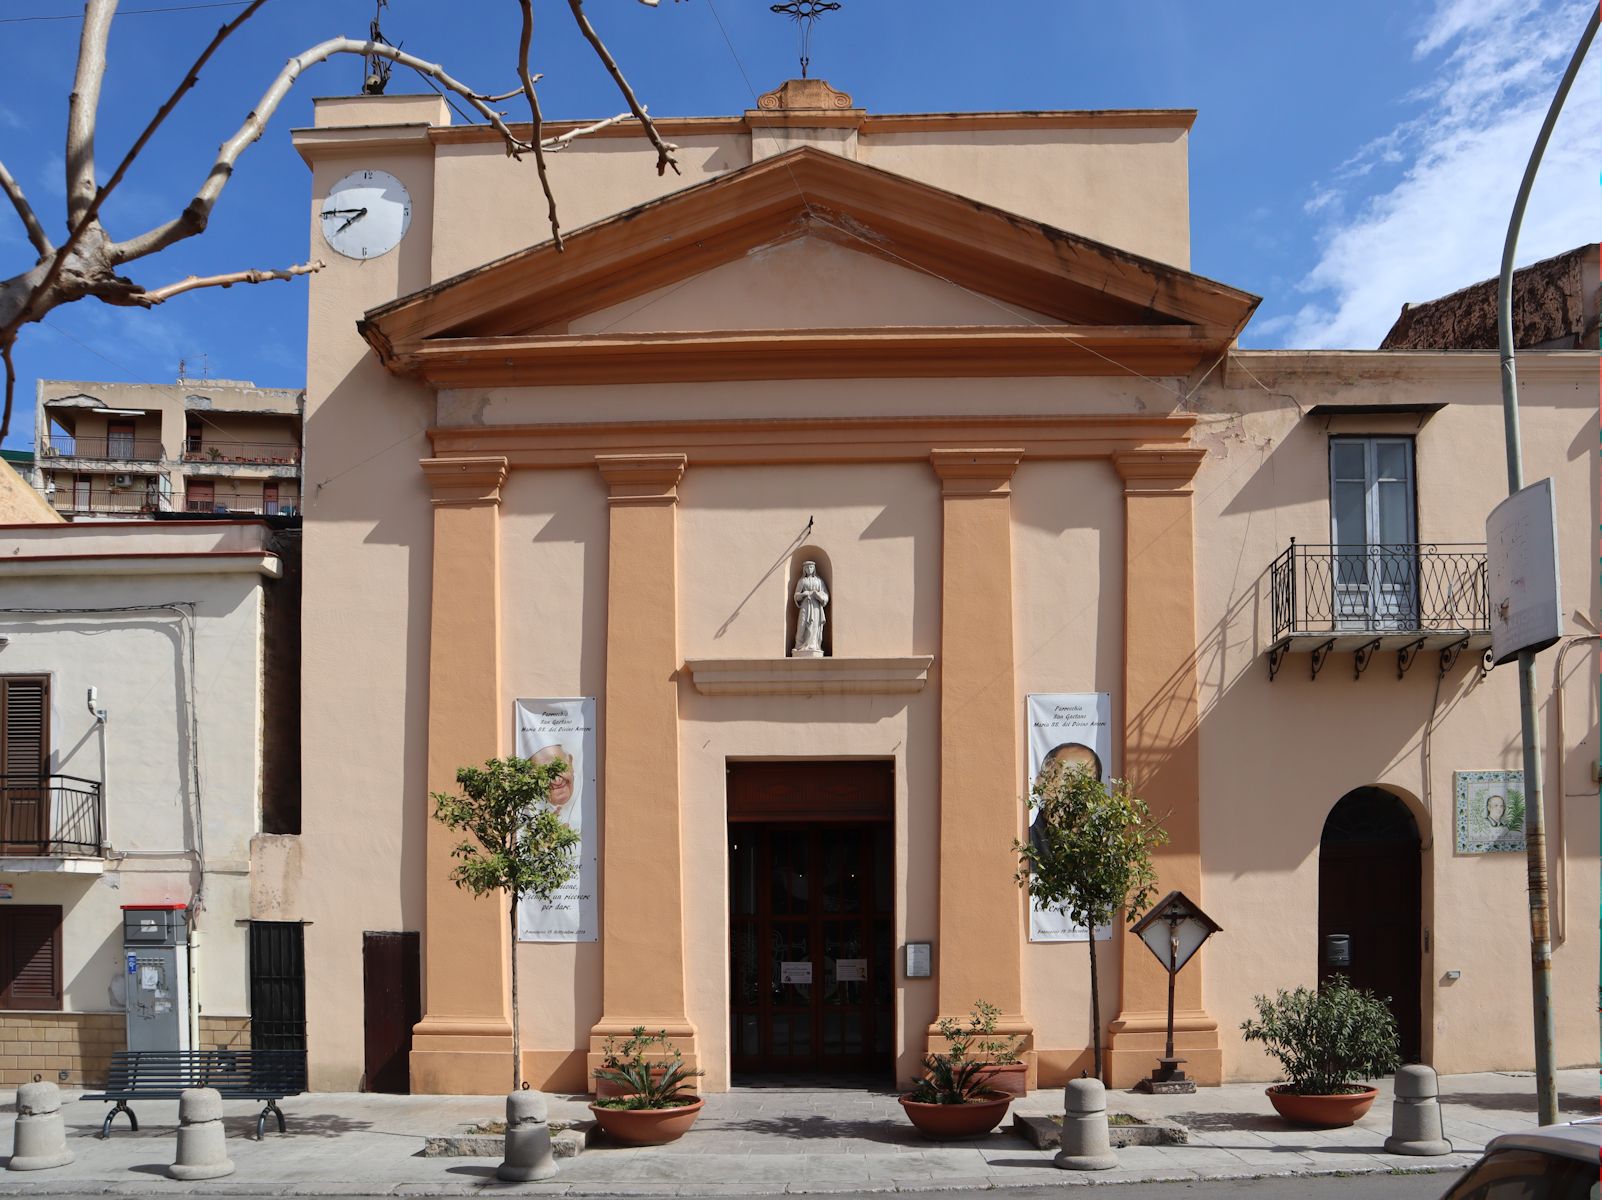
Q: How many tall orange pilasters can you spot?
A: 4